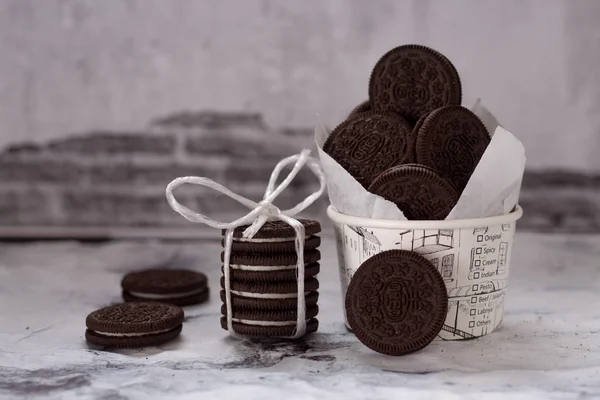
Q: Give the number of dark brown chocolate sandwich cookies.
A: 12